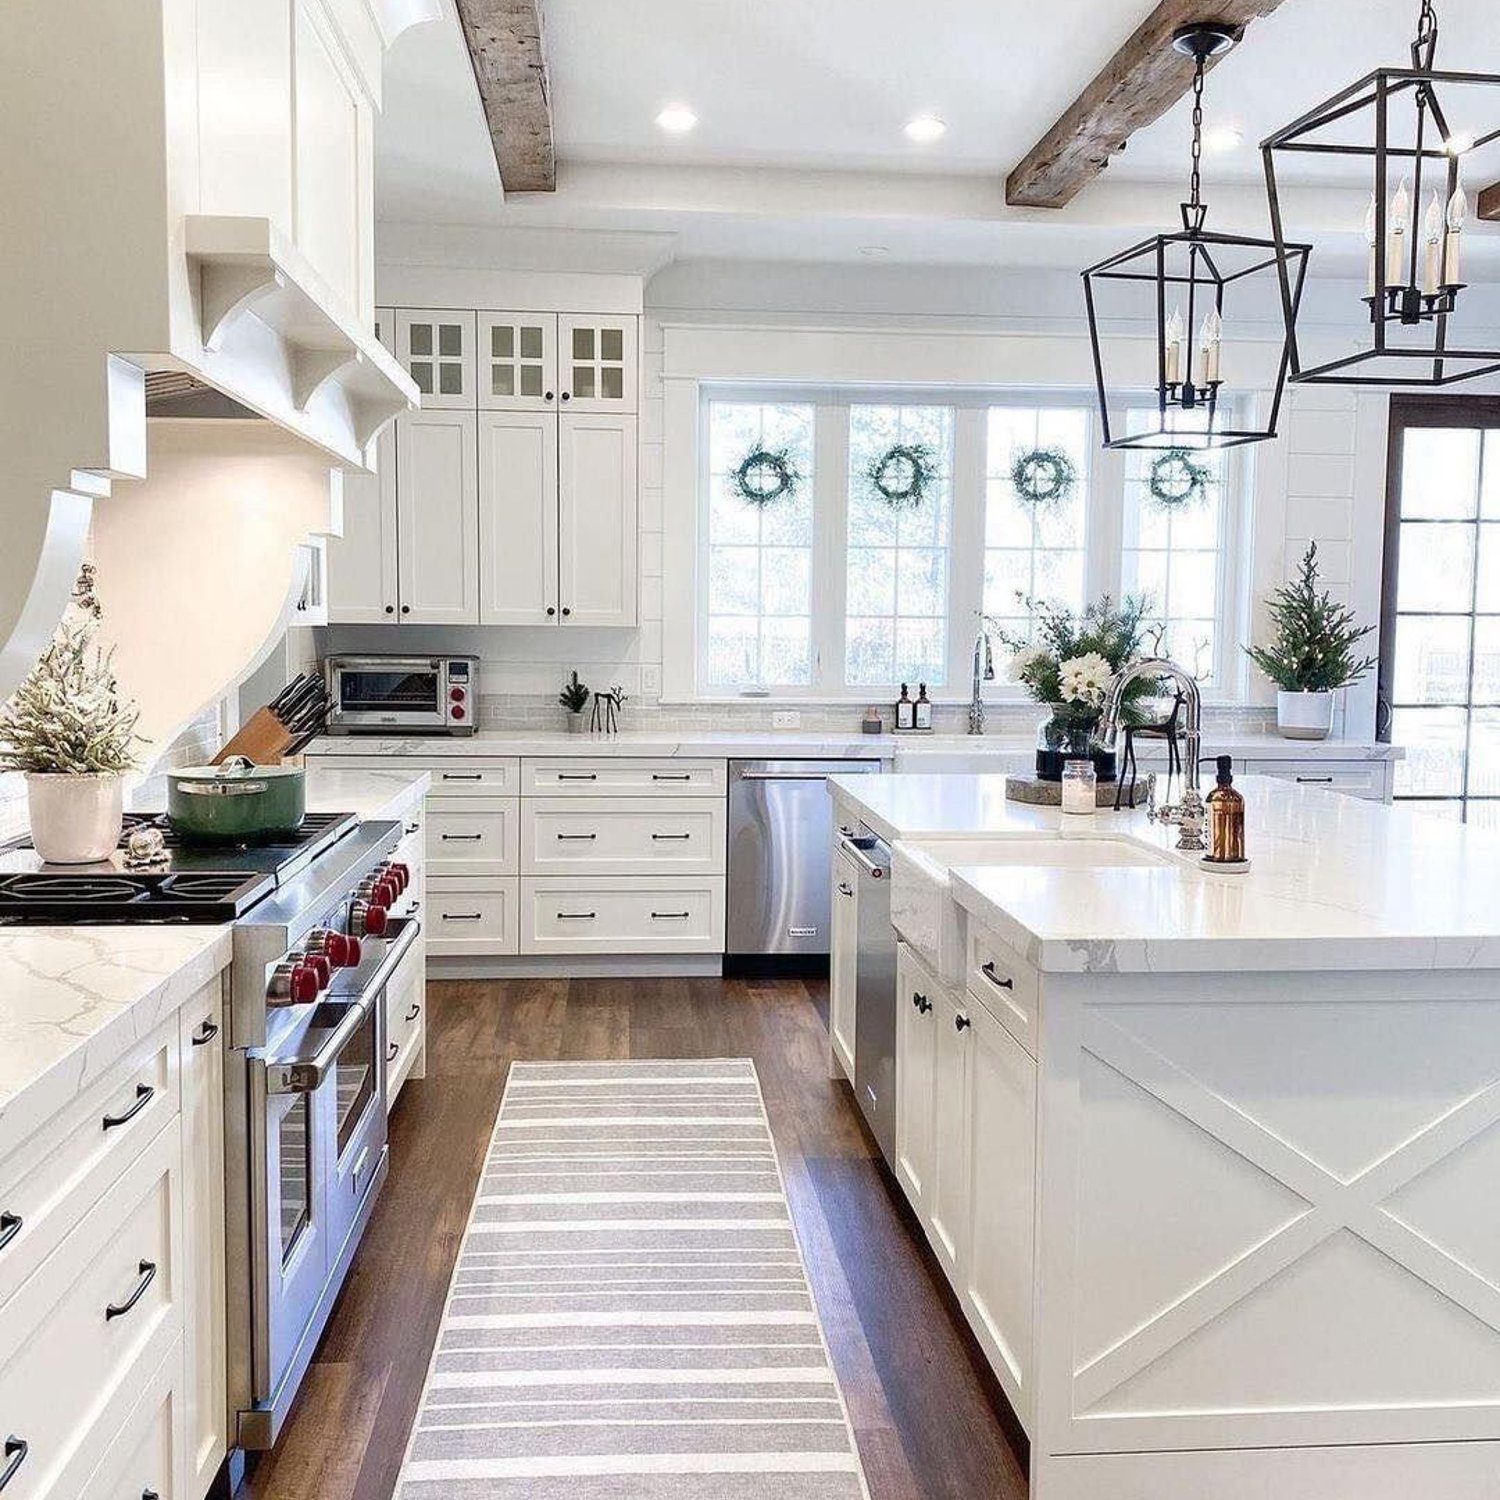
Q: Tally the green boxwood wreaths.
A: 4